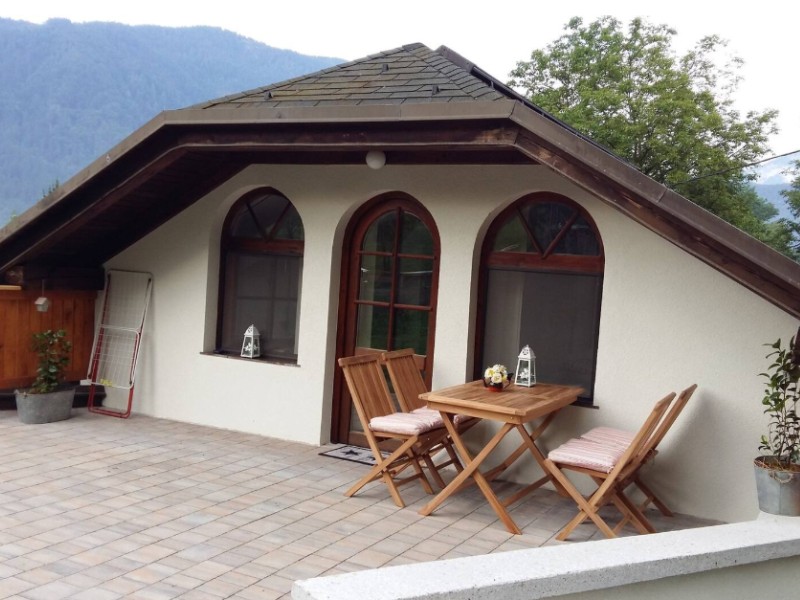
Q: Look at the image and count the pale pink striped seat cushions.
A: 4